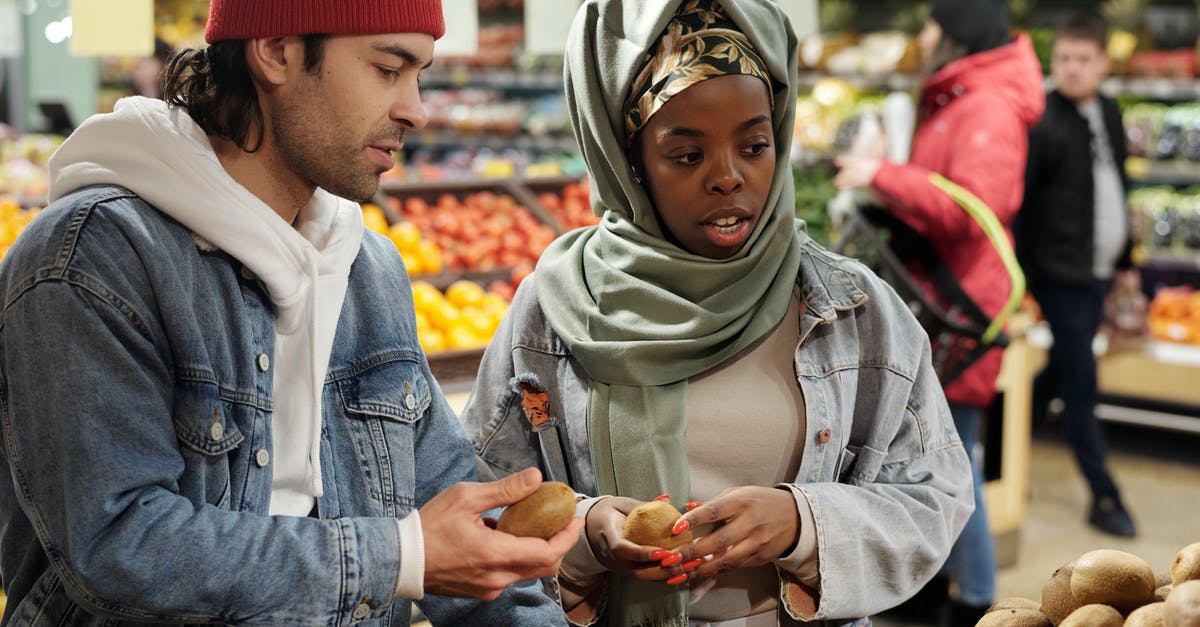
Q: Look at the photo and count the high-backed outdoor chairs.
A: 0